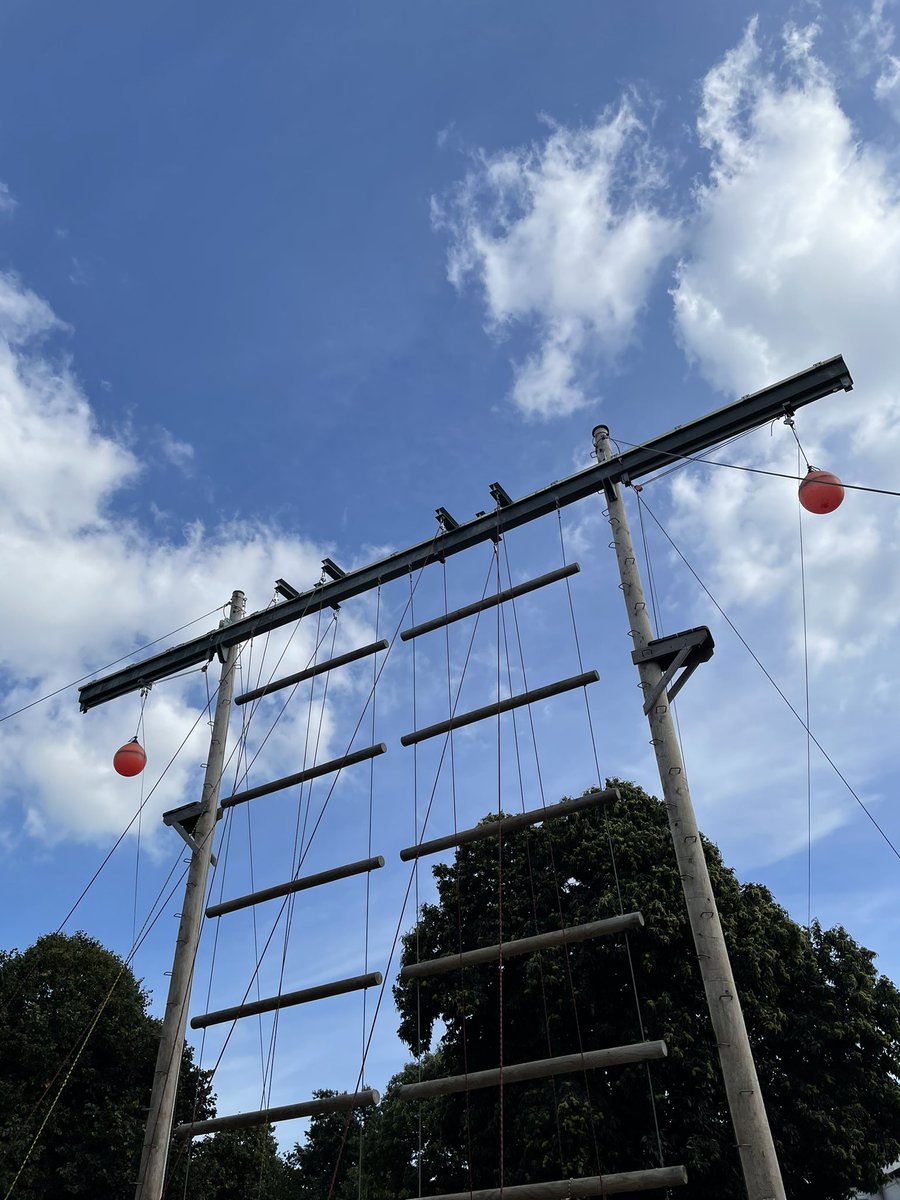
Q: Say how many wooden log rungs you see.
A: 11